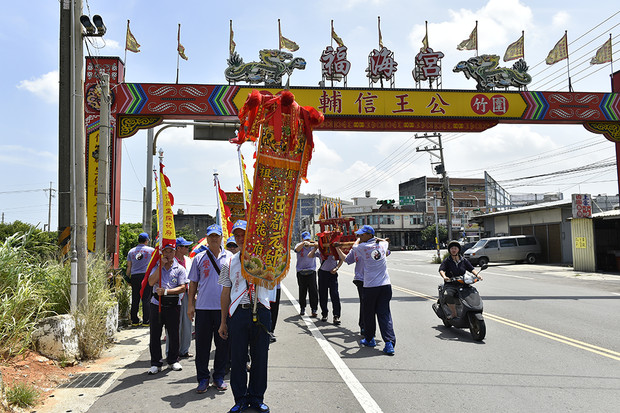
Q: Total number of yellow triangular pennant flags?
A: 11